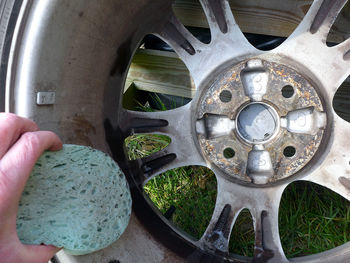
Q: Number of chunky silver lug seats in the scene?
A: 4